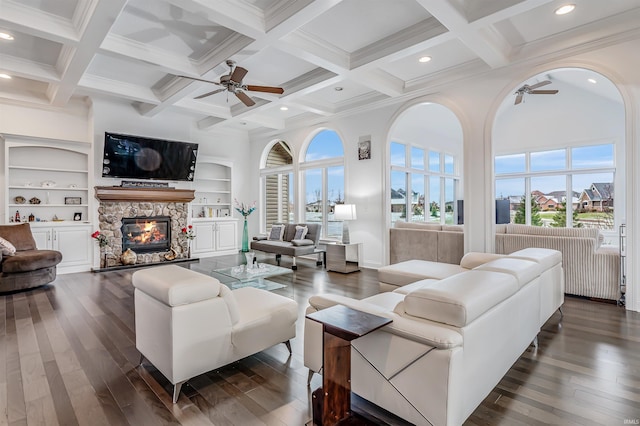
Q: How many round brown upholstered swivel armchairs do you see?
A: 1